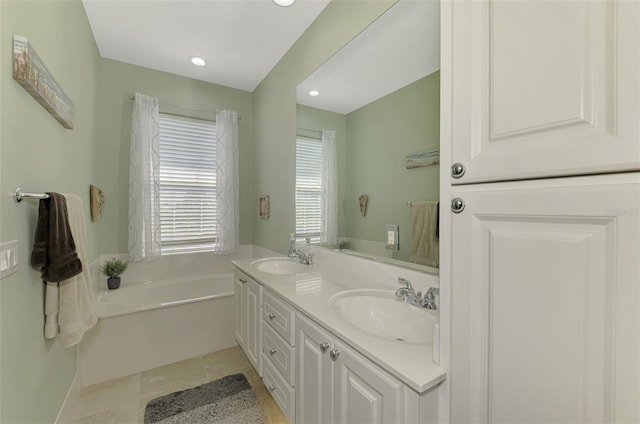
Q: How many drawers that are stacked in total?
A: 3